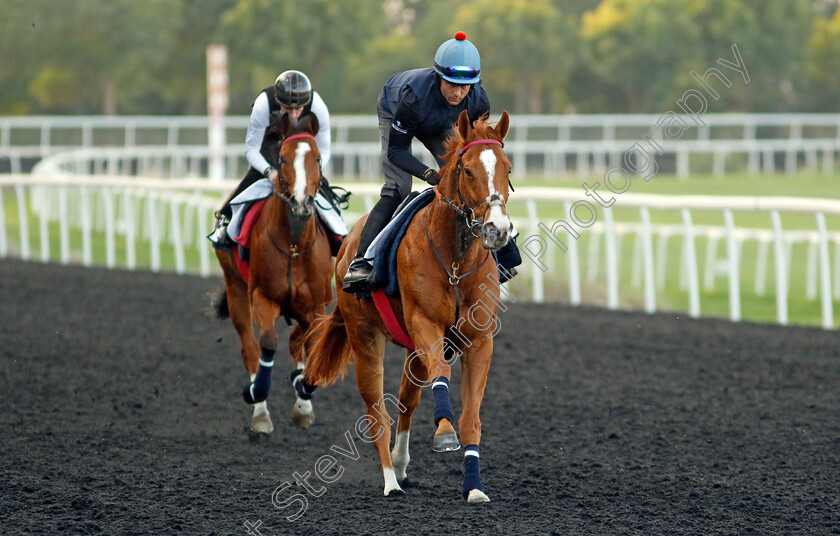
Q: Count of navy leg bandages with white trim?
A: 4